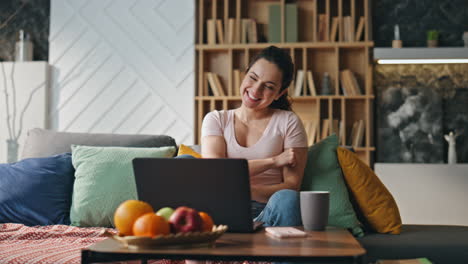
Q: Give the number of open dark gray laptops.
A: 1